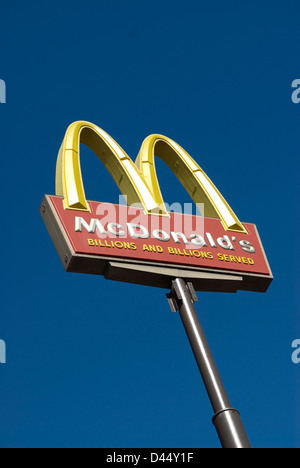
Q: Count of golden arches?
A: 2